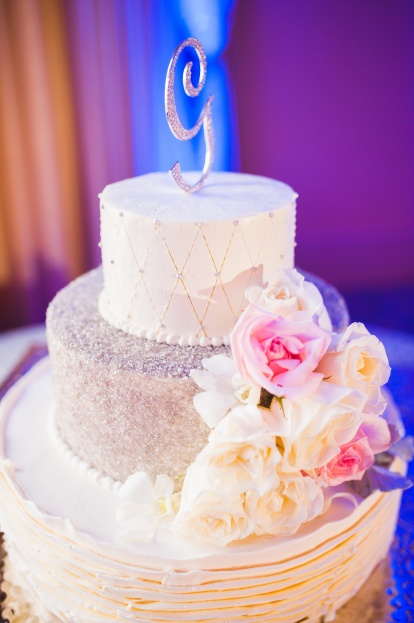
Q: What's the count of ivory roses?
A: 6